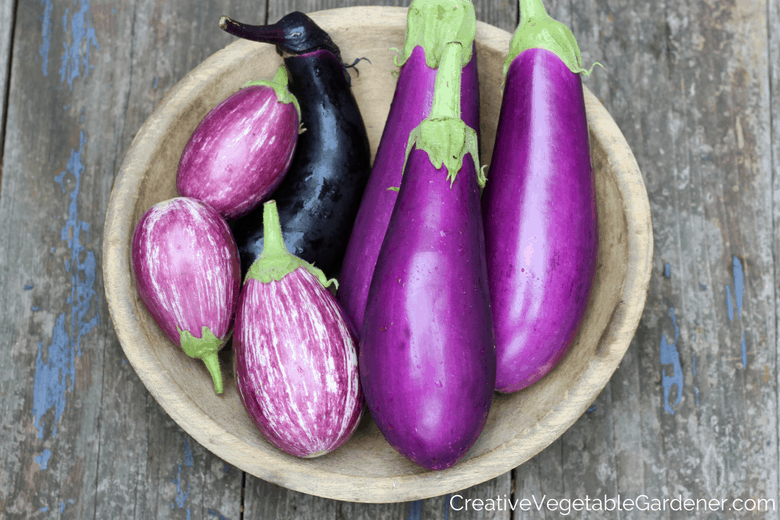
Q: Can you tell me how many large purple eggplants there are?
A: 3